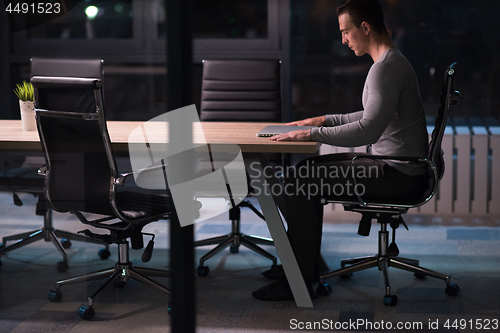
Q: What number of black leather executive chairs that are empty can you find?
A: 3